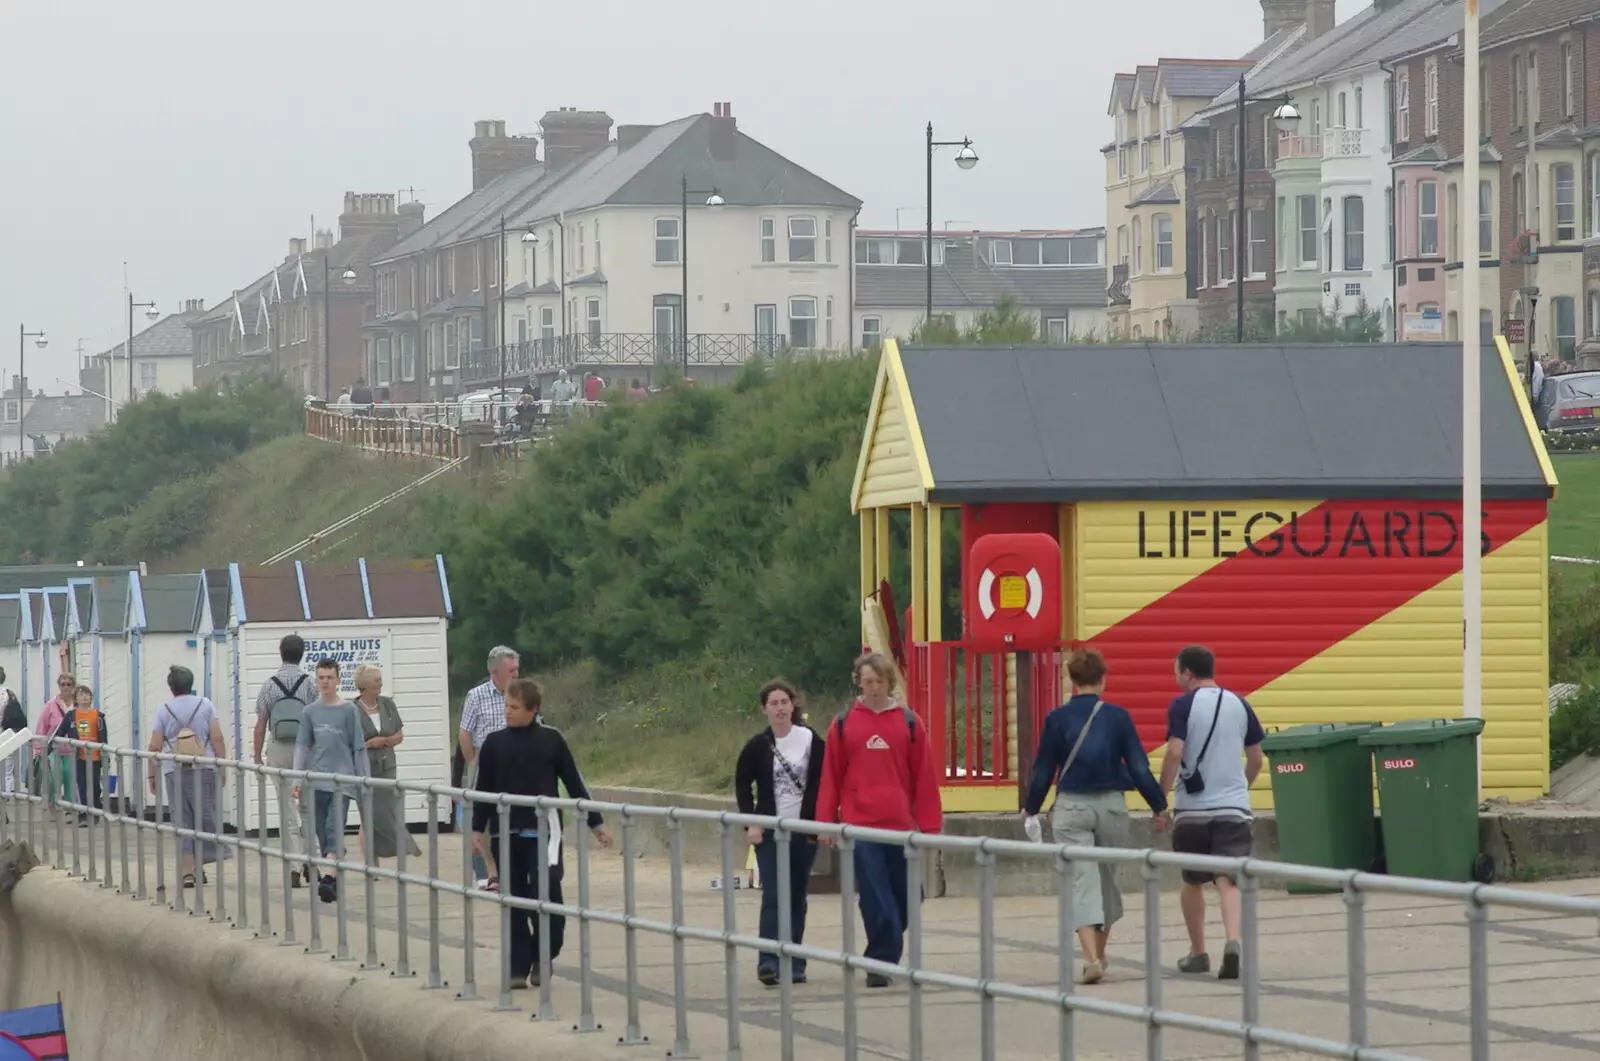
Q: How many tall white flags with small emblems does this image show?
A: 0